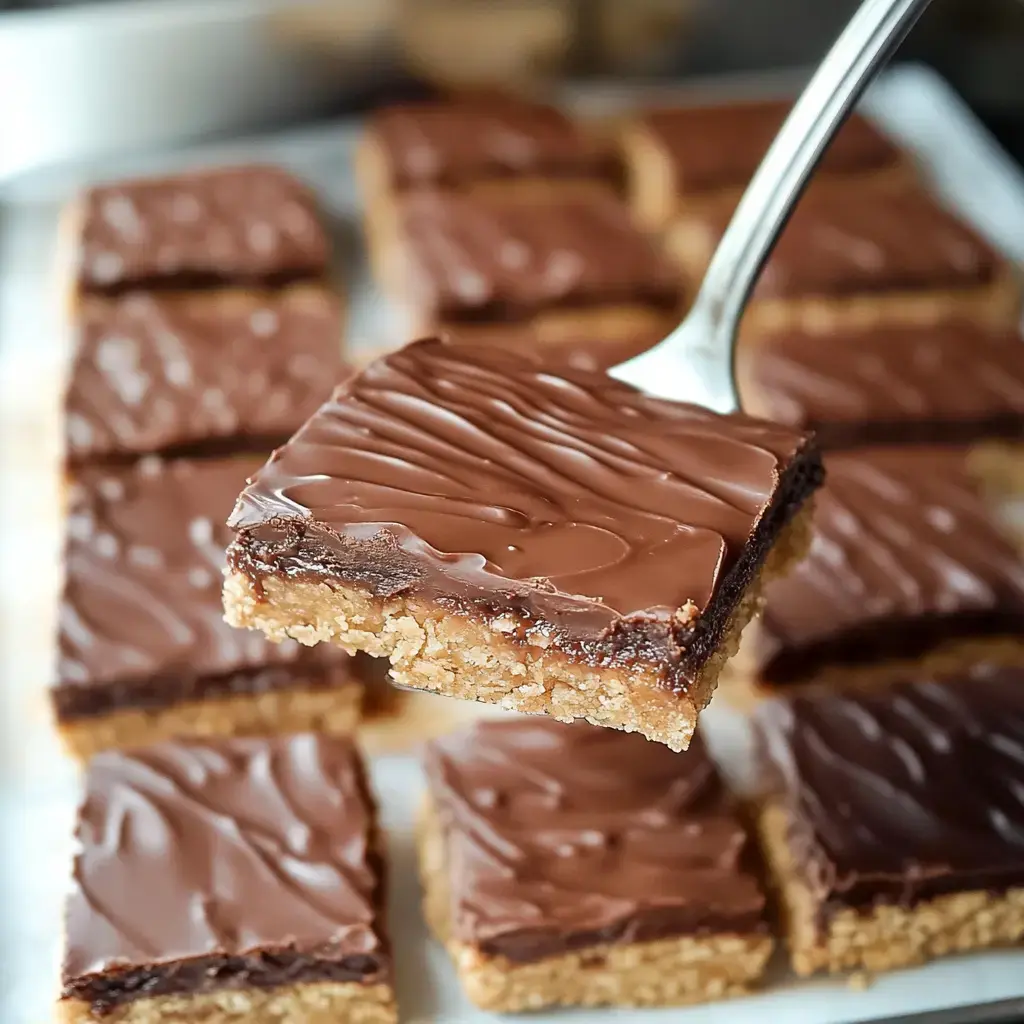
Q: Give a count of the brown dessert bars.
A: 14